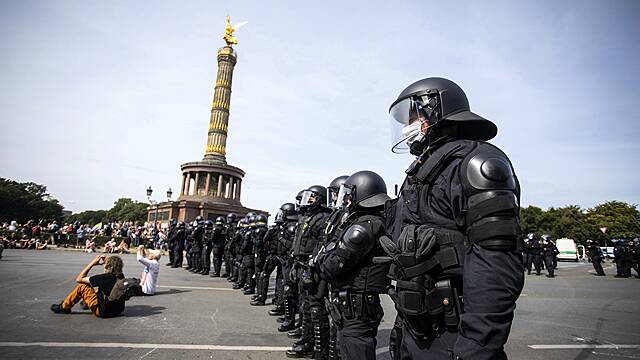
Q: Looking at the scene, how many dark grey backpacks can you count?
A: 1